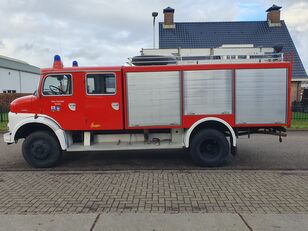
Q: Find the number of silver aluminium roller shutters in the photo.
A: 3